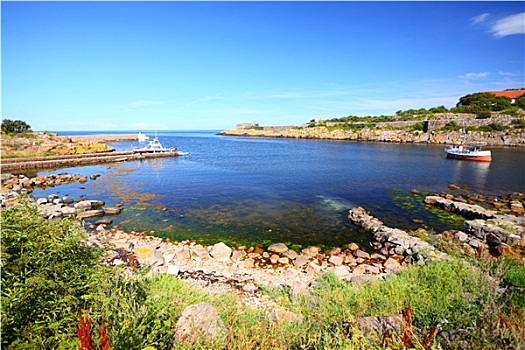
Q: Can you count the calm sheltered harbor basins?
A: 1